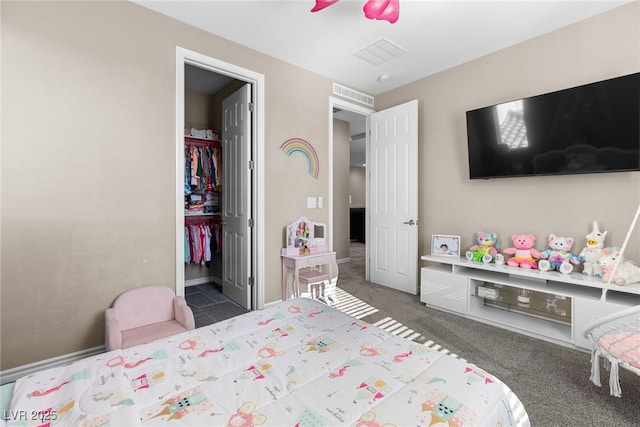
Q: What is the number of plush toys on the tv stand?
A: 5